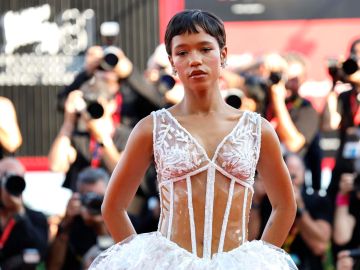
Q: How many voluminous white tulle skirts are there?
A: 1